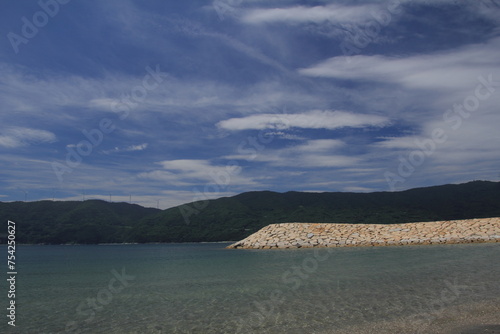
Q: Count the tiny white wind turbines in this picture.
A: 6